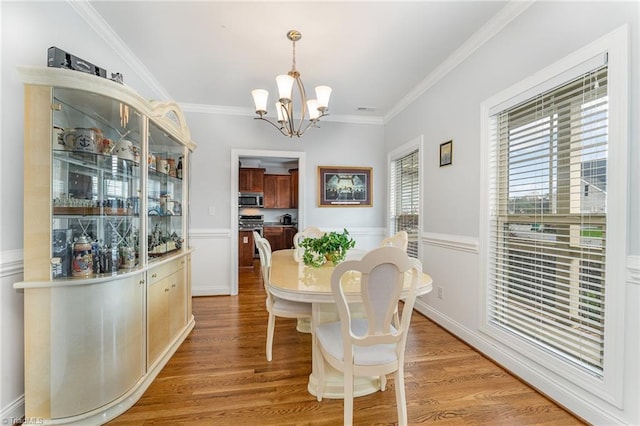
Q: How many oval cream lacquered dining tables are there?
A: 1